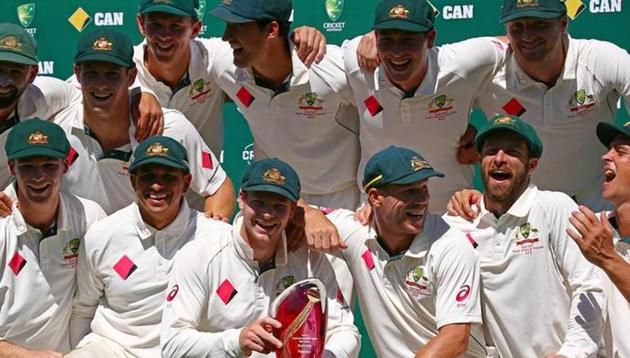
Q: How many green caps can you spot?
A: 12